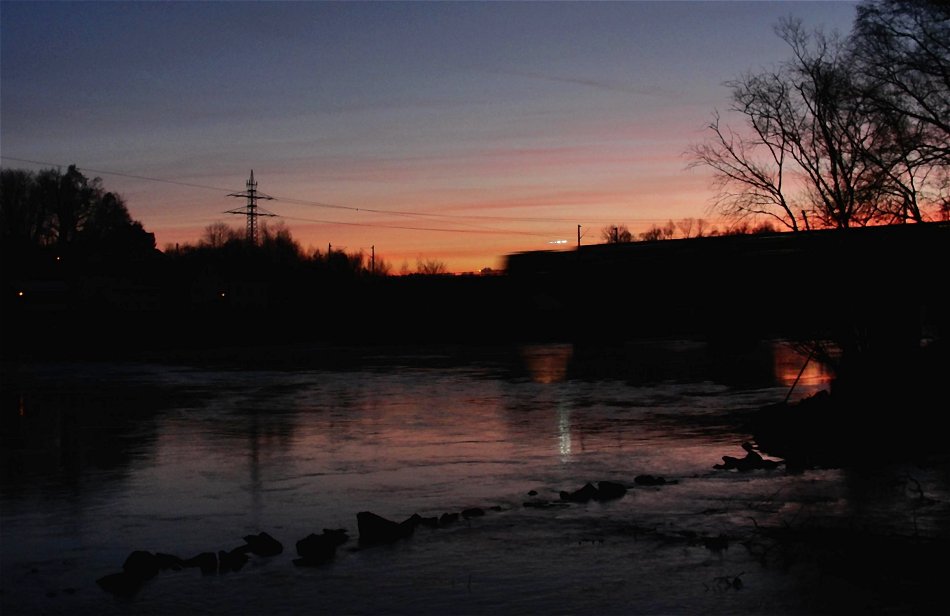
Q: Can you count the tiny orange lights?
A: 3